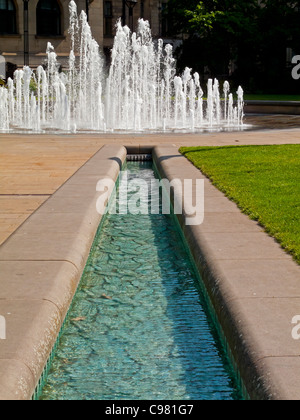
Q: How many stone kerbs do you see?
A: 2